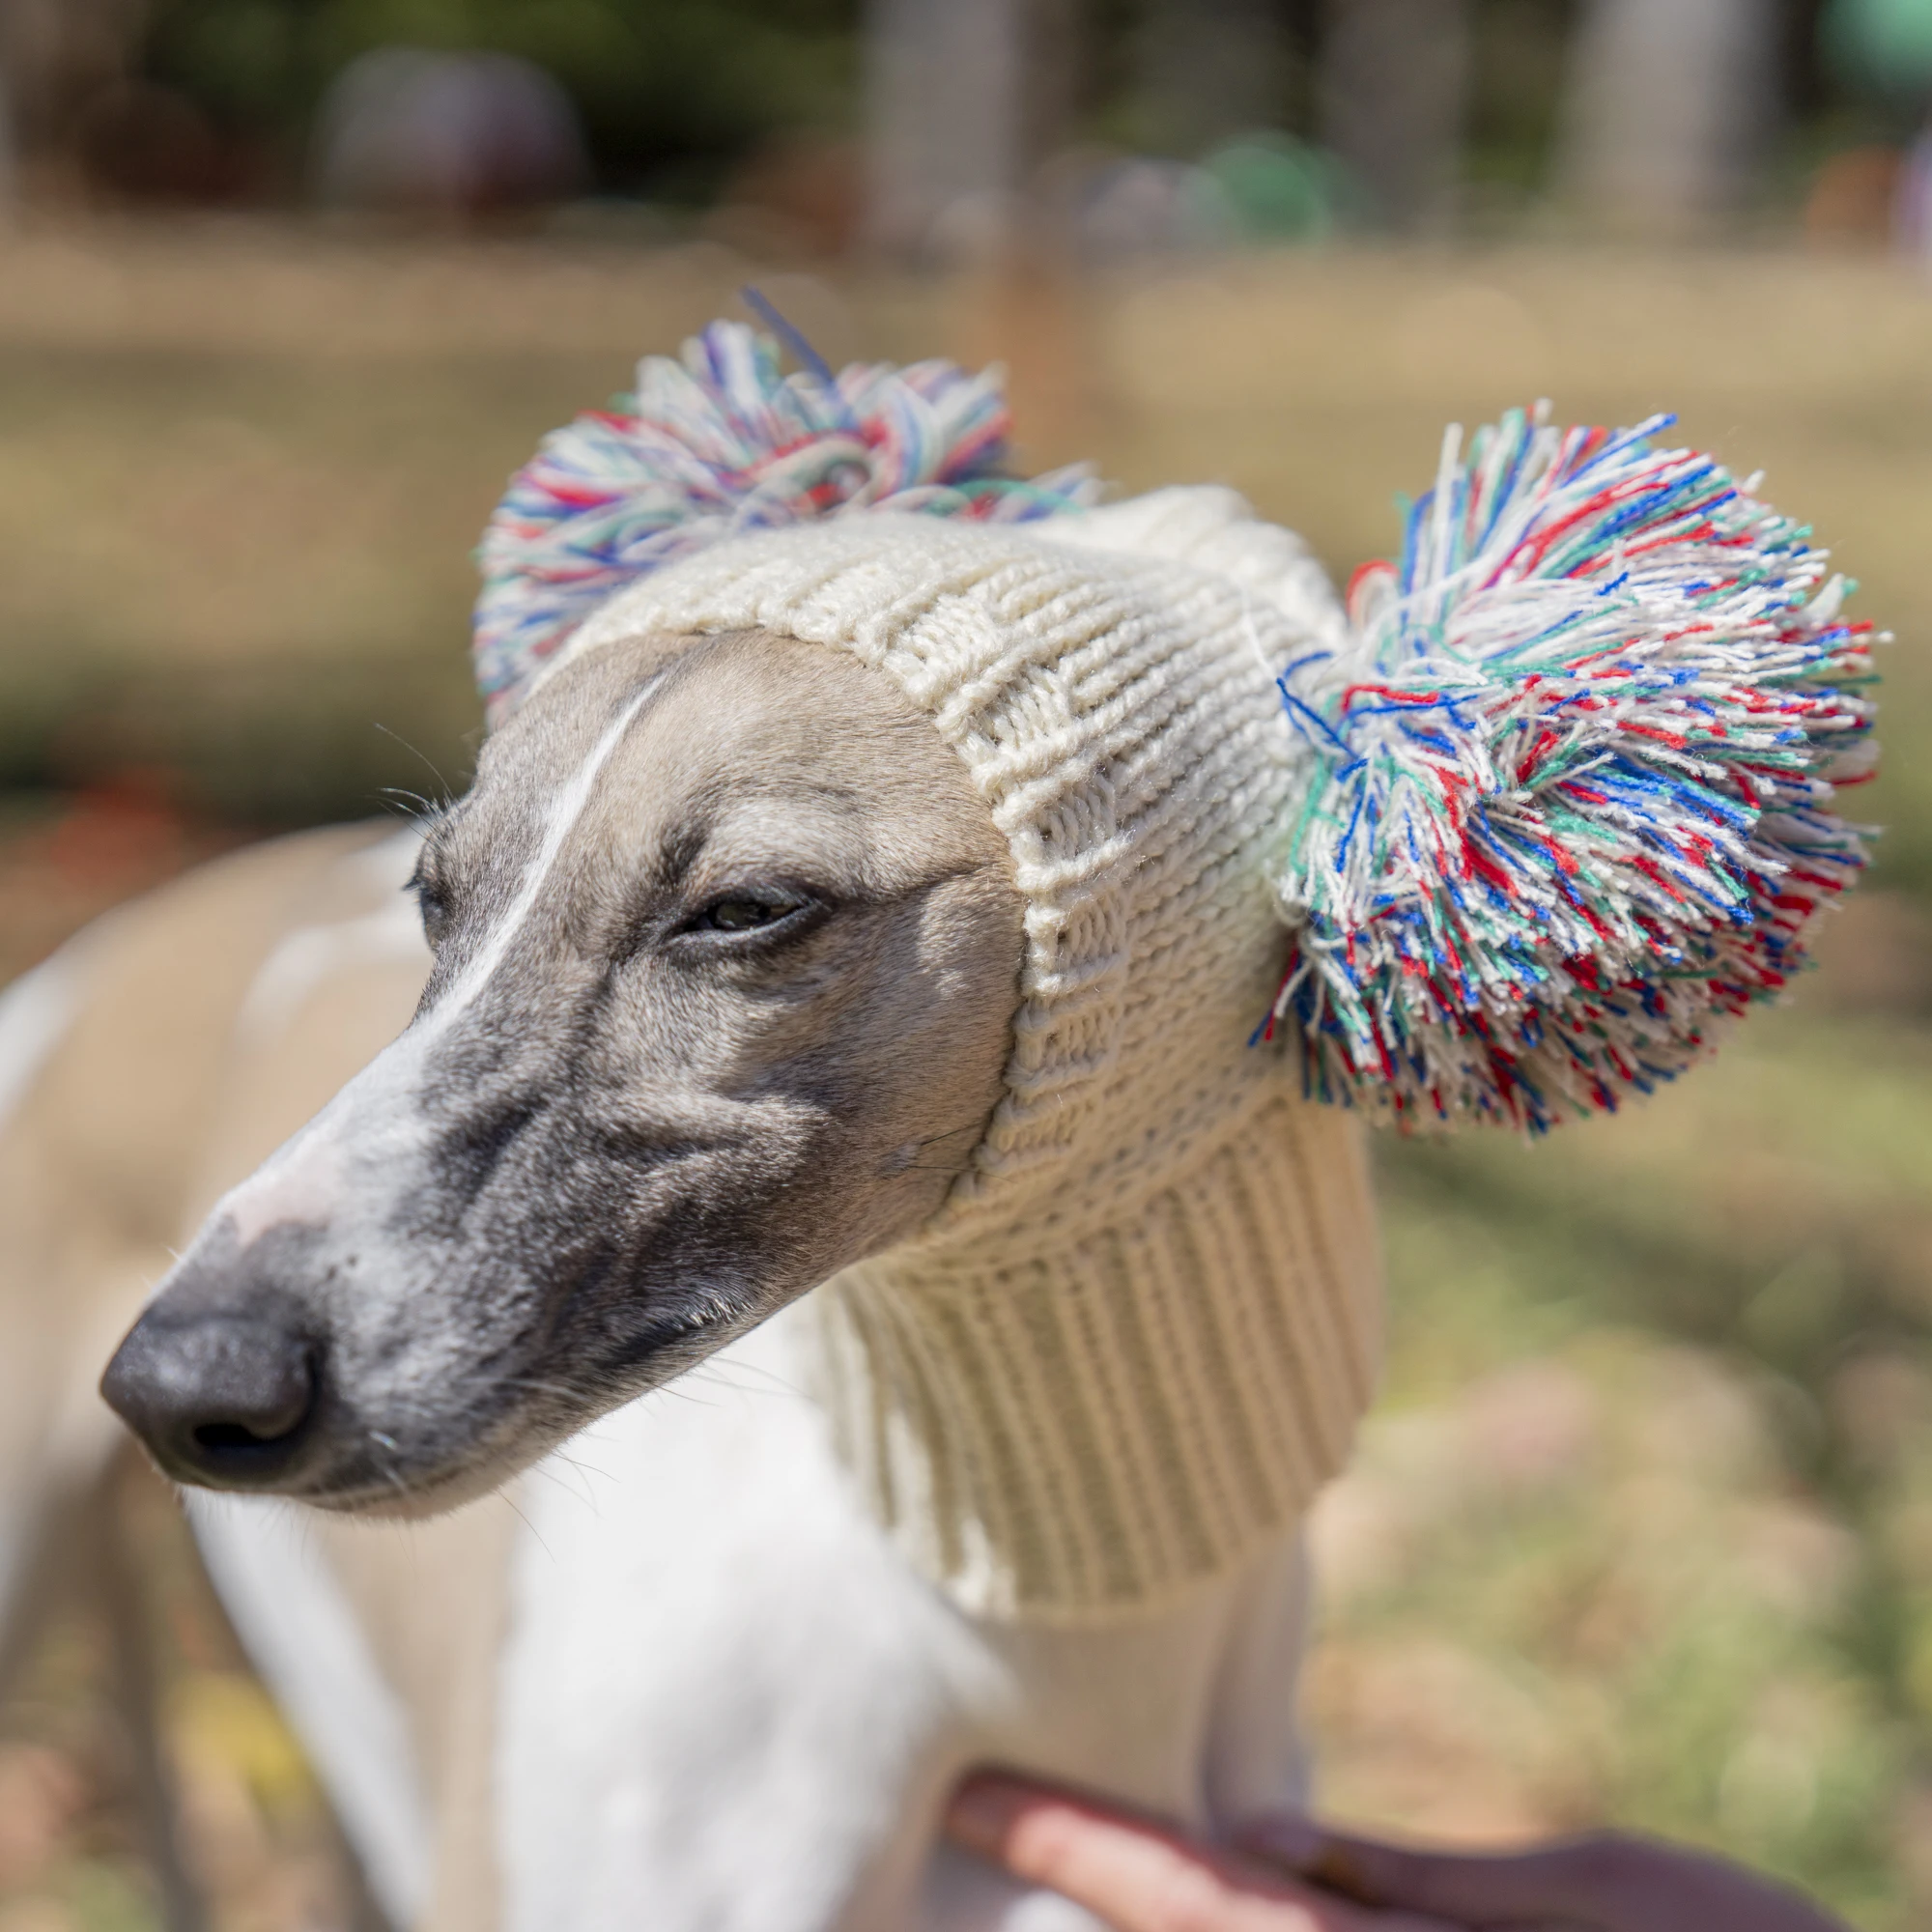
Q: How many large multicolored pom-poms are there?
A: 2